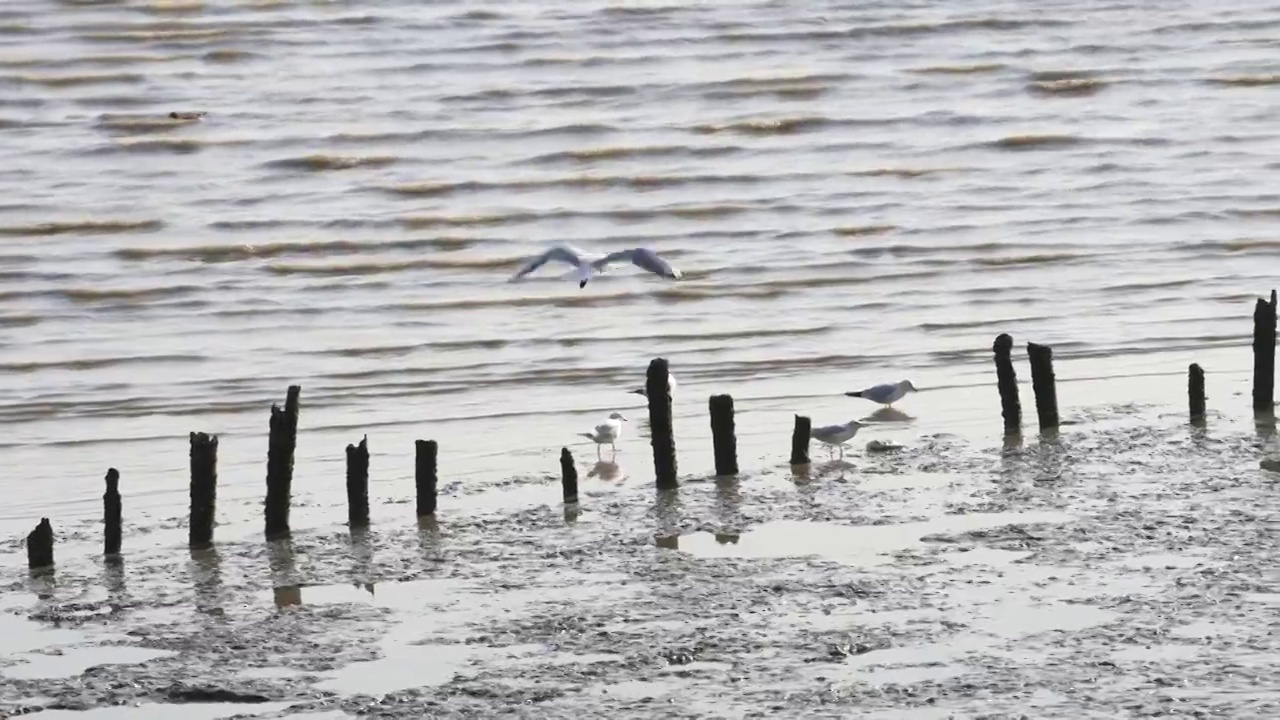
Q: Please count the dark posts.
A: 14